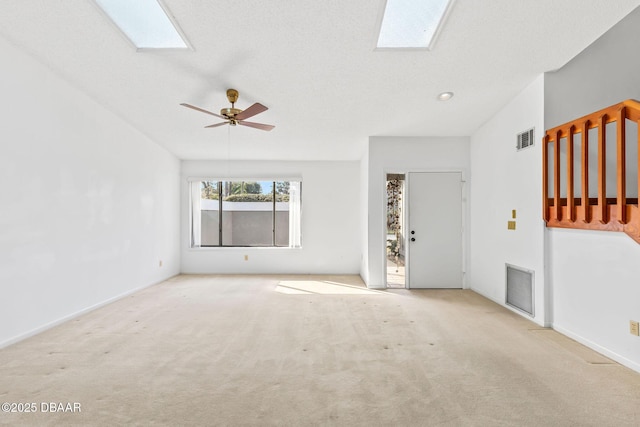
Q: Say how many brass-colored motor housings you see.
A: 1